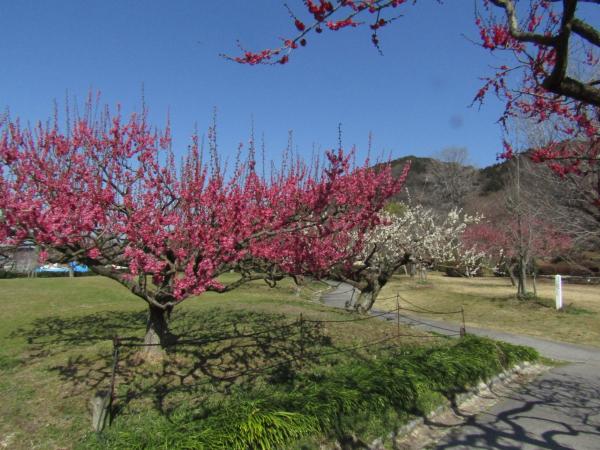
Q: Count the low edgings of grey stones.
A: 1